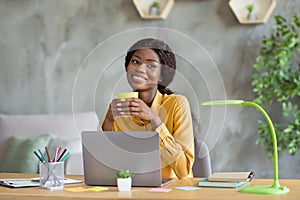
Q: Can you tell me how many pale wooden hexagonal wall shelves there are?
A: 2